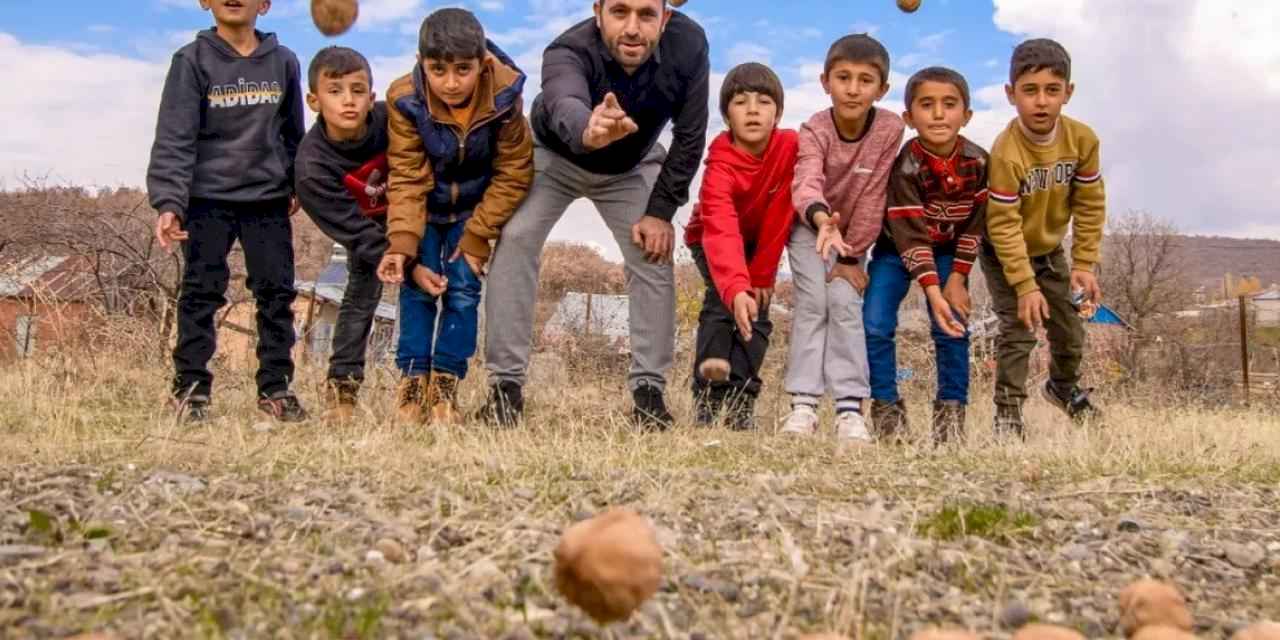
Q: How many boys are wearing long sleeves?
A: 7